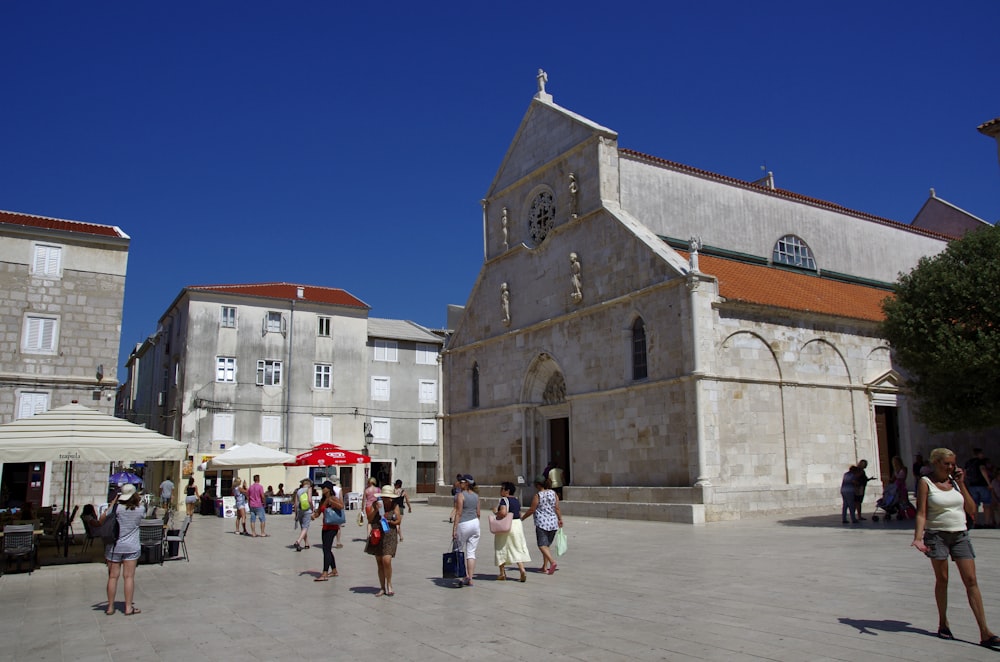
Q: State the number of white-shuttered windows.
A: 12